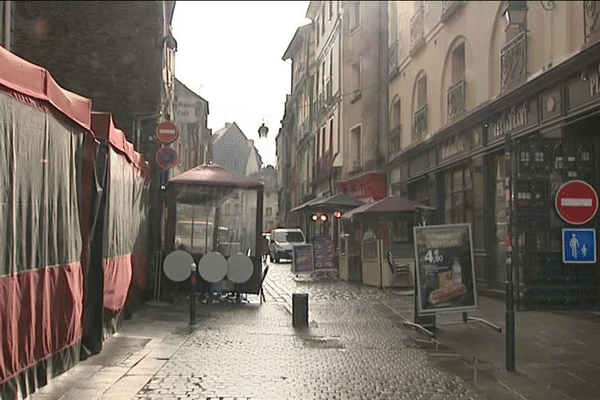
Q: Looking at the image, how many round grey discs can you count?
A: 3